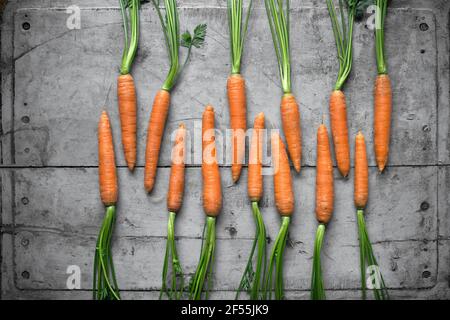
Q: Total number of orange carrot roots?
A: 13